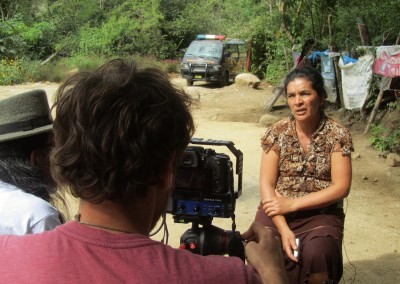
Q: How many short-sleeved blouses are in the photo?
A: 1